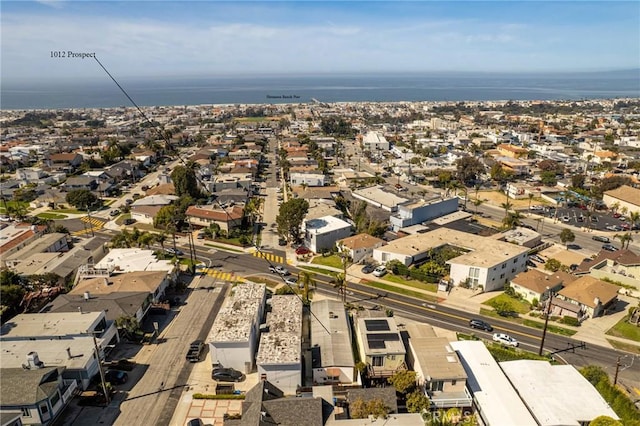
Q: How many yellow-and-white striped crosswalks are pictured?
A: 4